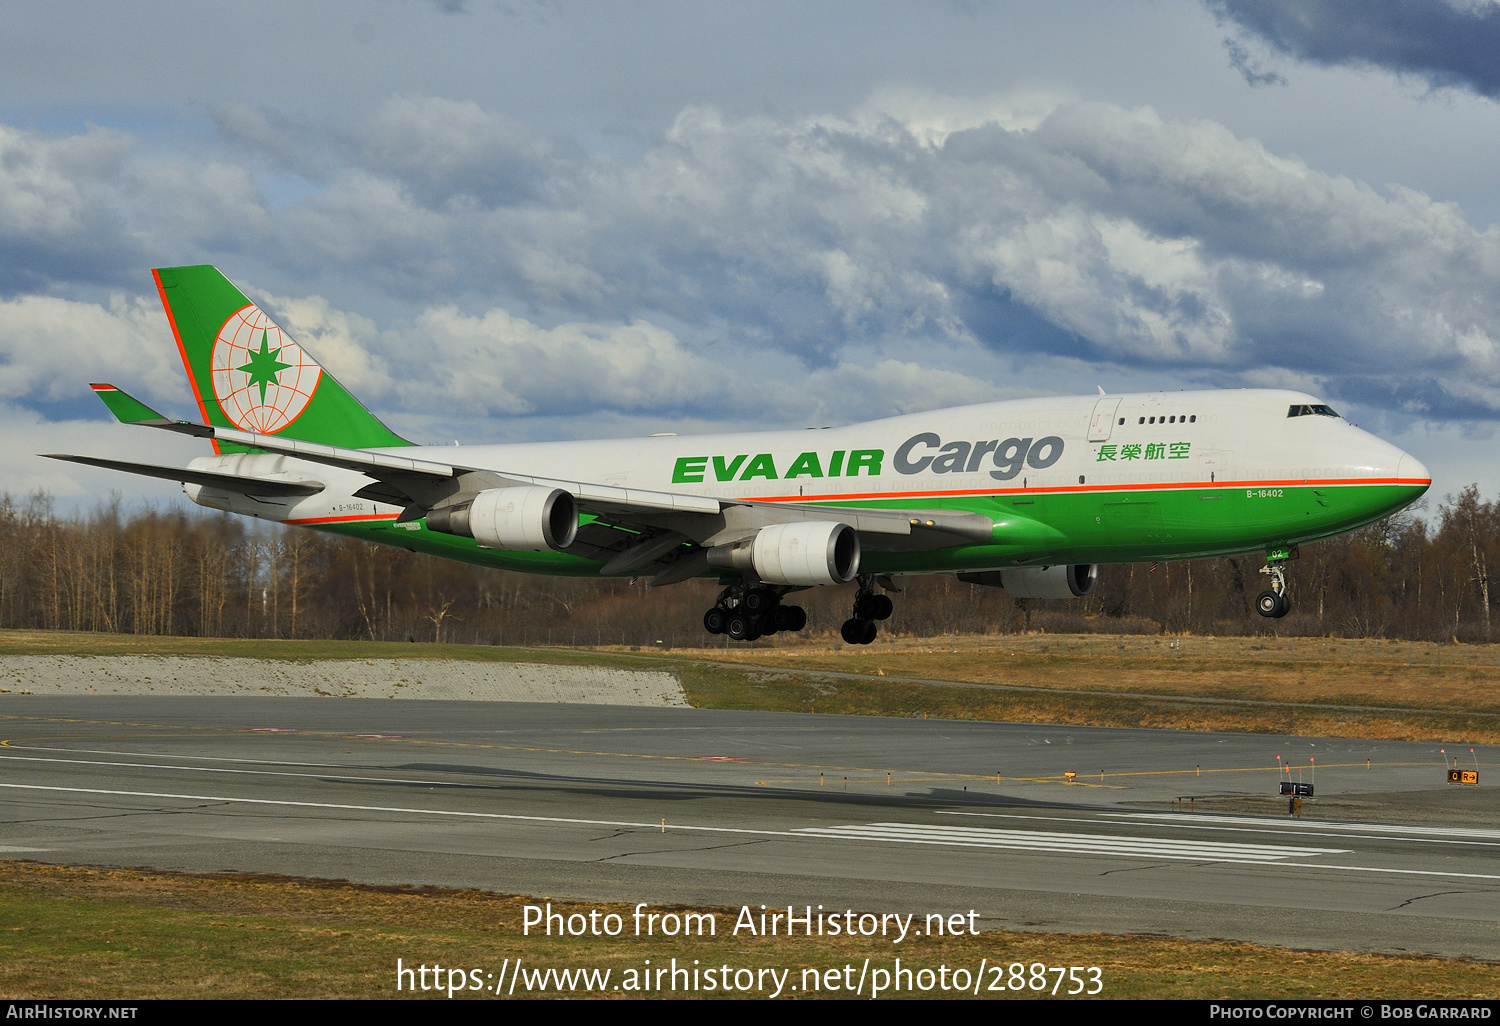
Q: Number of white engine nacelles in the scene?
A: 3